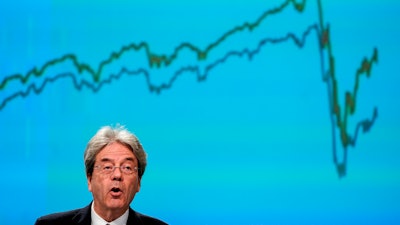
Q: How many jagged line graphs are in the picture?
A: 2